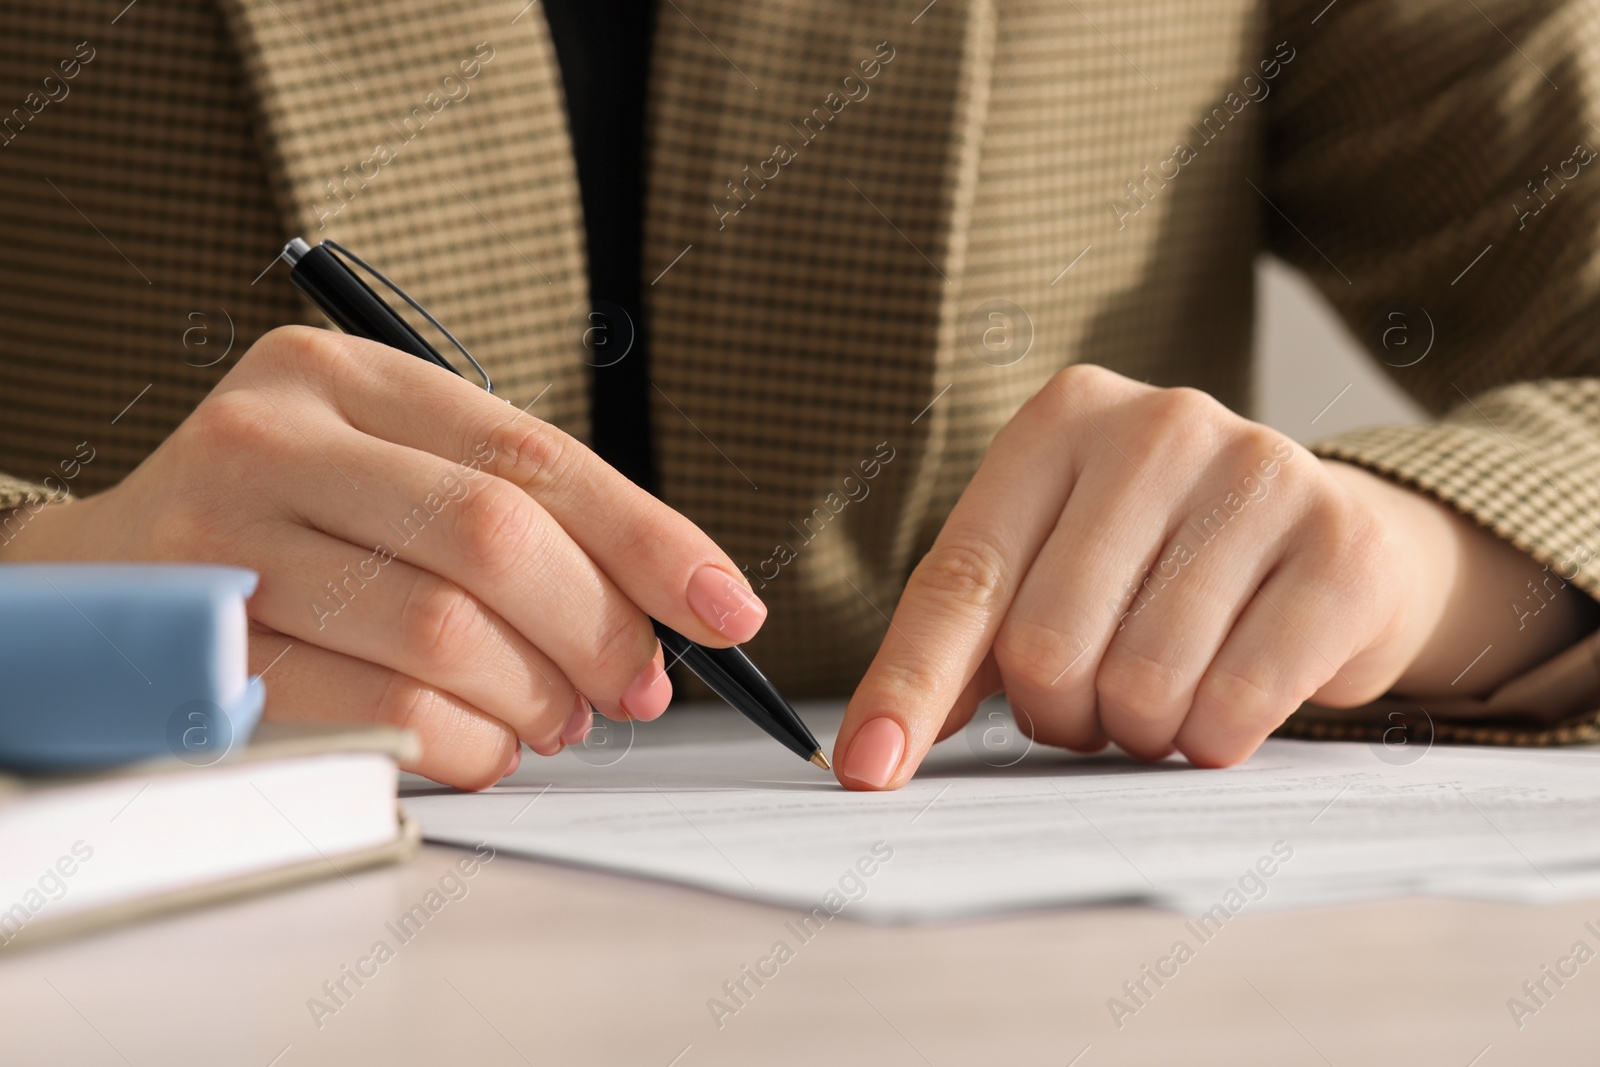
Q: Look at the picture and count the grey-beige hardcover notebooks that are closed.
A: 1